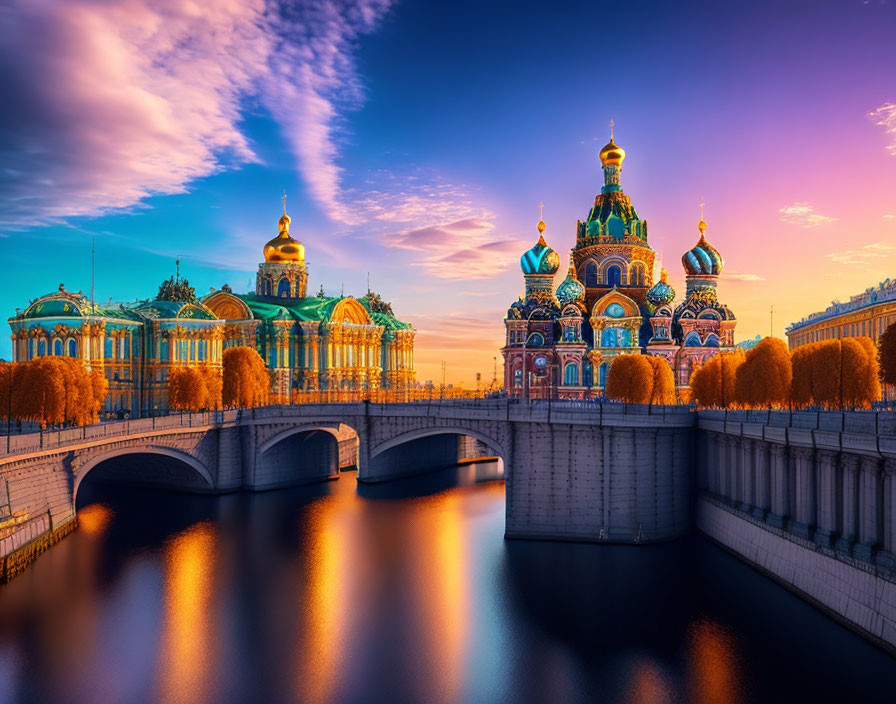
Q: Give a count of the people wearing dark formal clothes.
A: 0